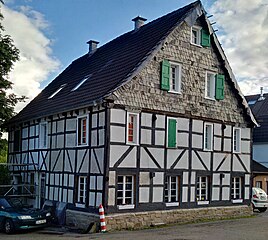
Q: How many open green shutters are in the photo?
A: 3